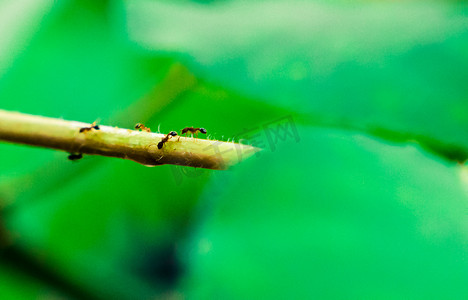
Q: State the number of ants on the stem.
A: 5